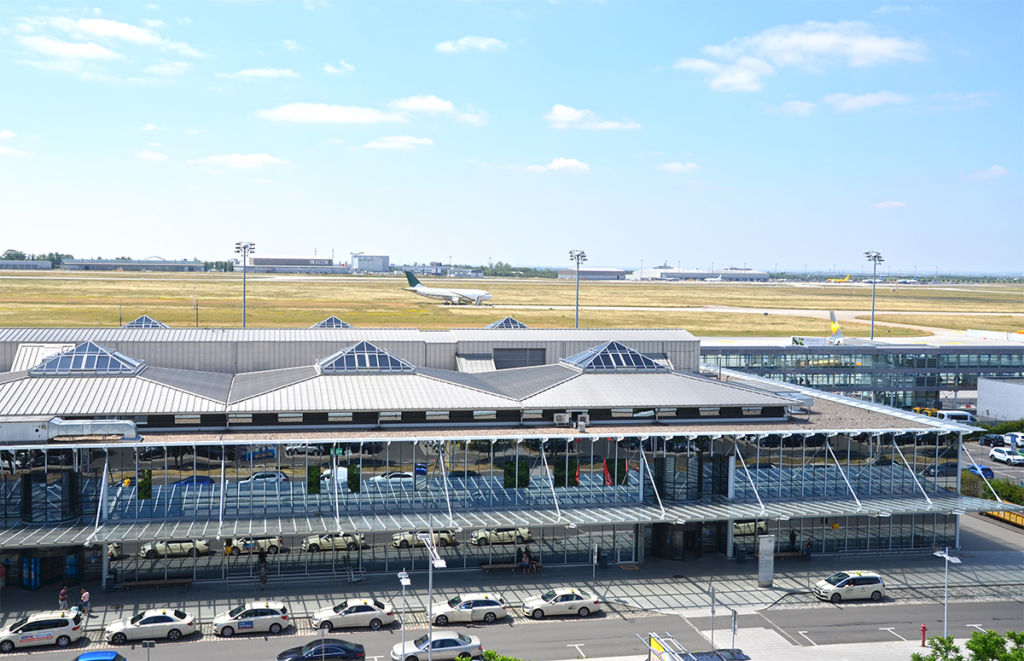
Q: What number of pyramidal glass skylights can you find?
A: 6